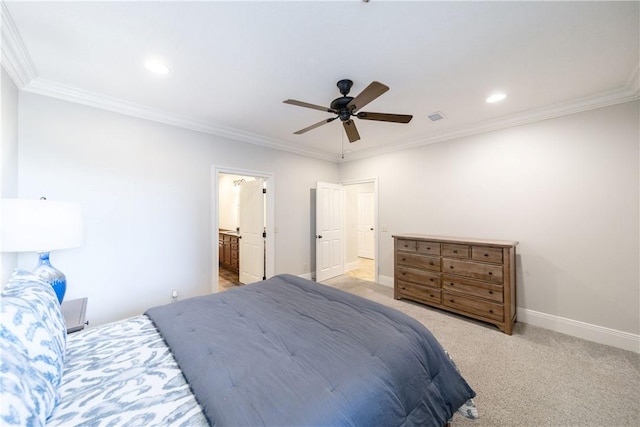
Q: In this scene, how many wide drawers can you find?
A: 6